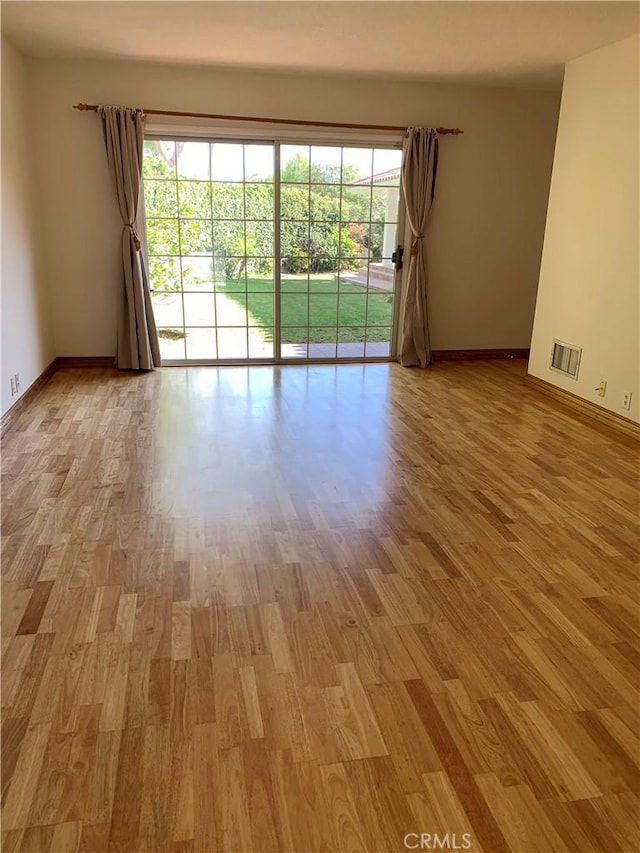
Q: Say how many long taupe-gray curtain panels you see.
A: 2